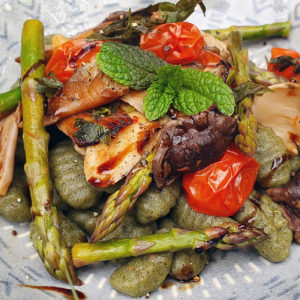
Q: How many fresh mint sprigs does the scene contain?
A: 1